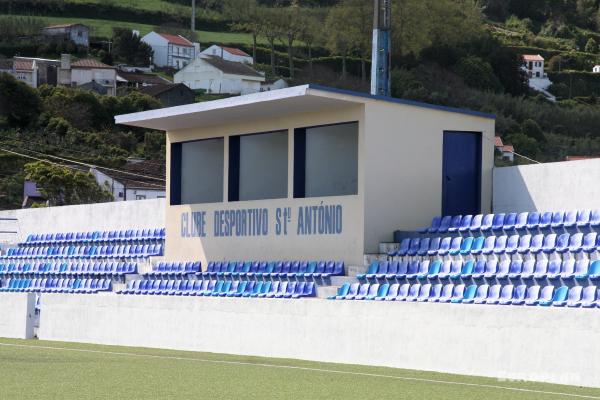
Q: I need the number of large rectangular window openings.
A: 3